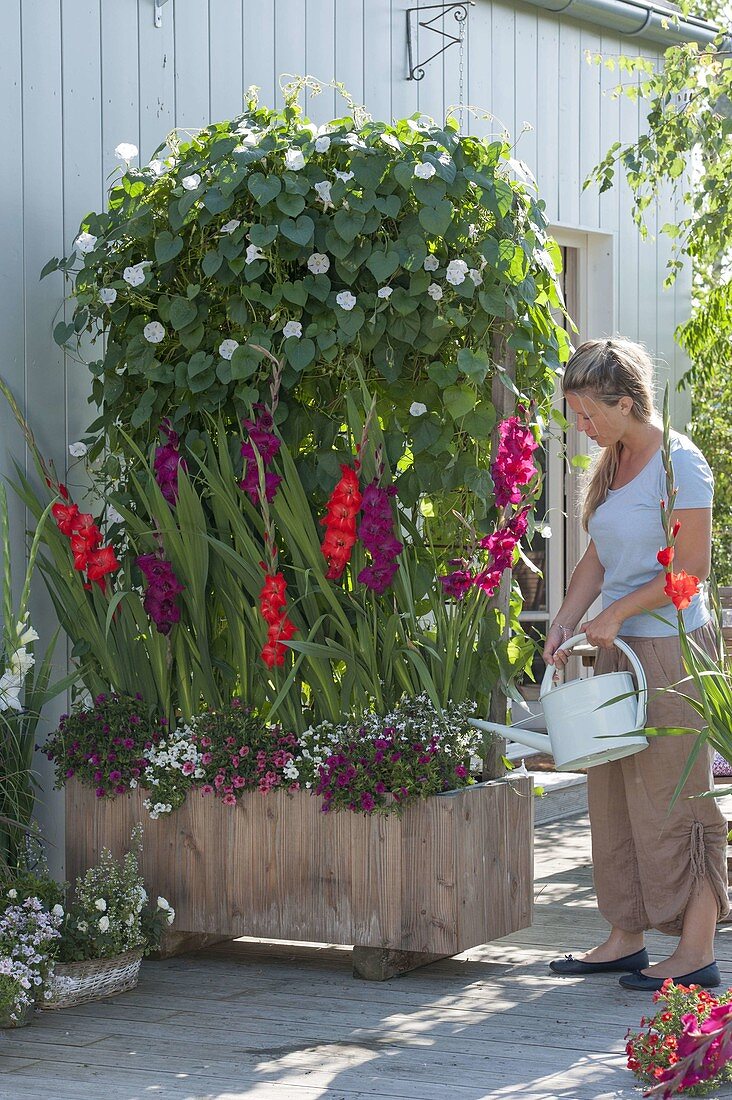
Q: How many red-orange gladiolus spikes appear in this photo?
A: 4